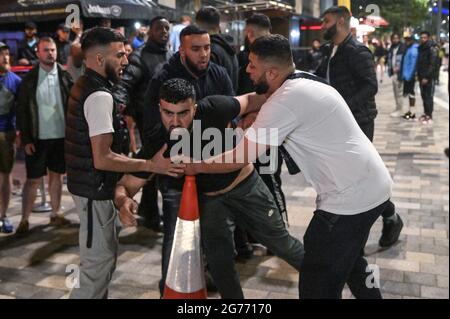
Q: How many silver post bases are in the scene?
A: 1